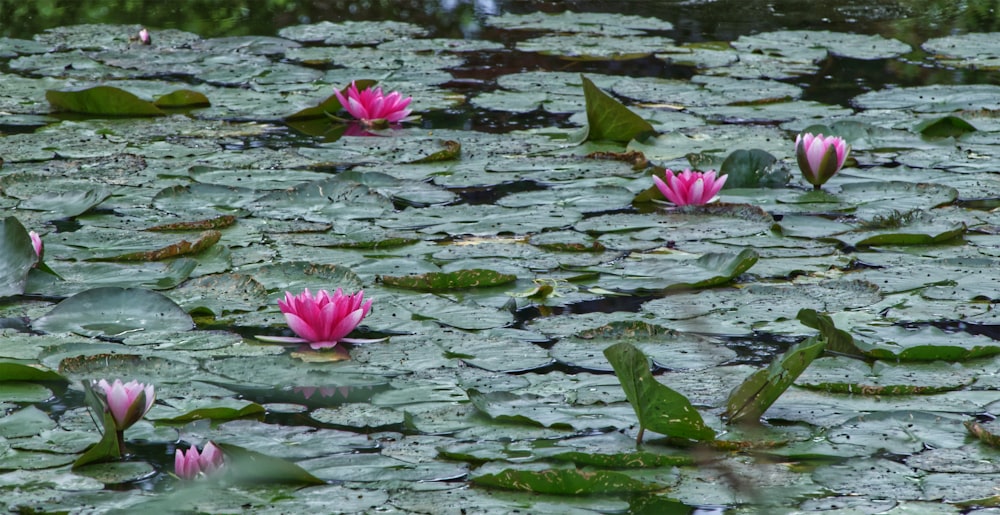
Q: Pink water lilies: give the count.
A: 8